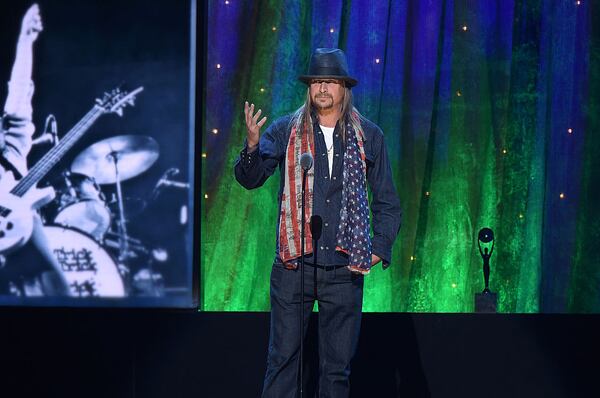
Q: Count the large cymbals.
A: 1